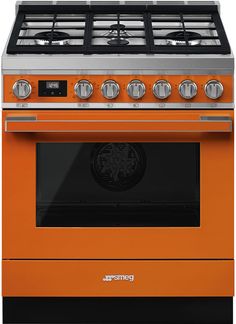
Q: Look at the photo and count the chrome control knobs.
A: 7